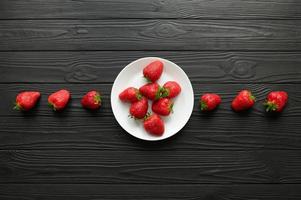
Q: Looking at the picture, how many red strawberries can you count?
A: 13